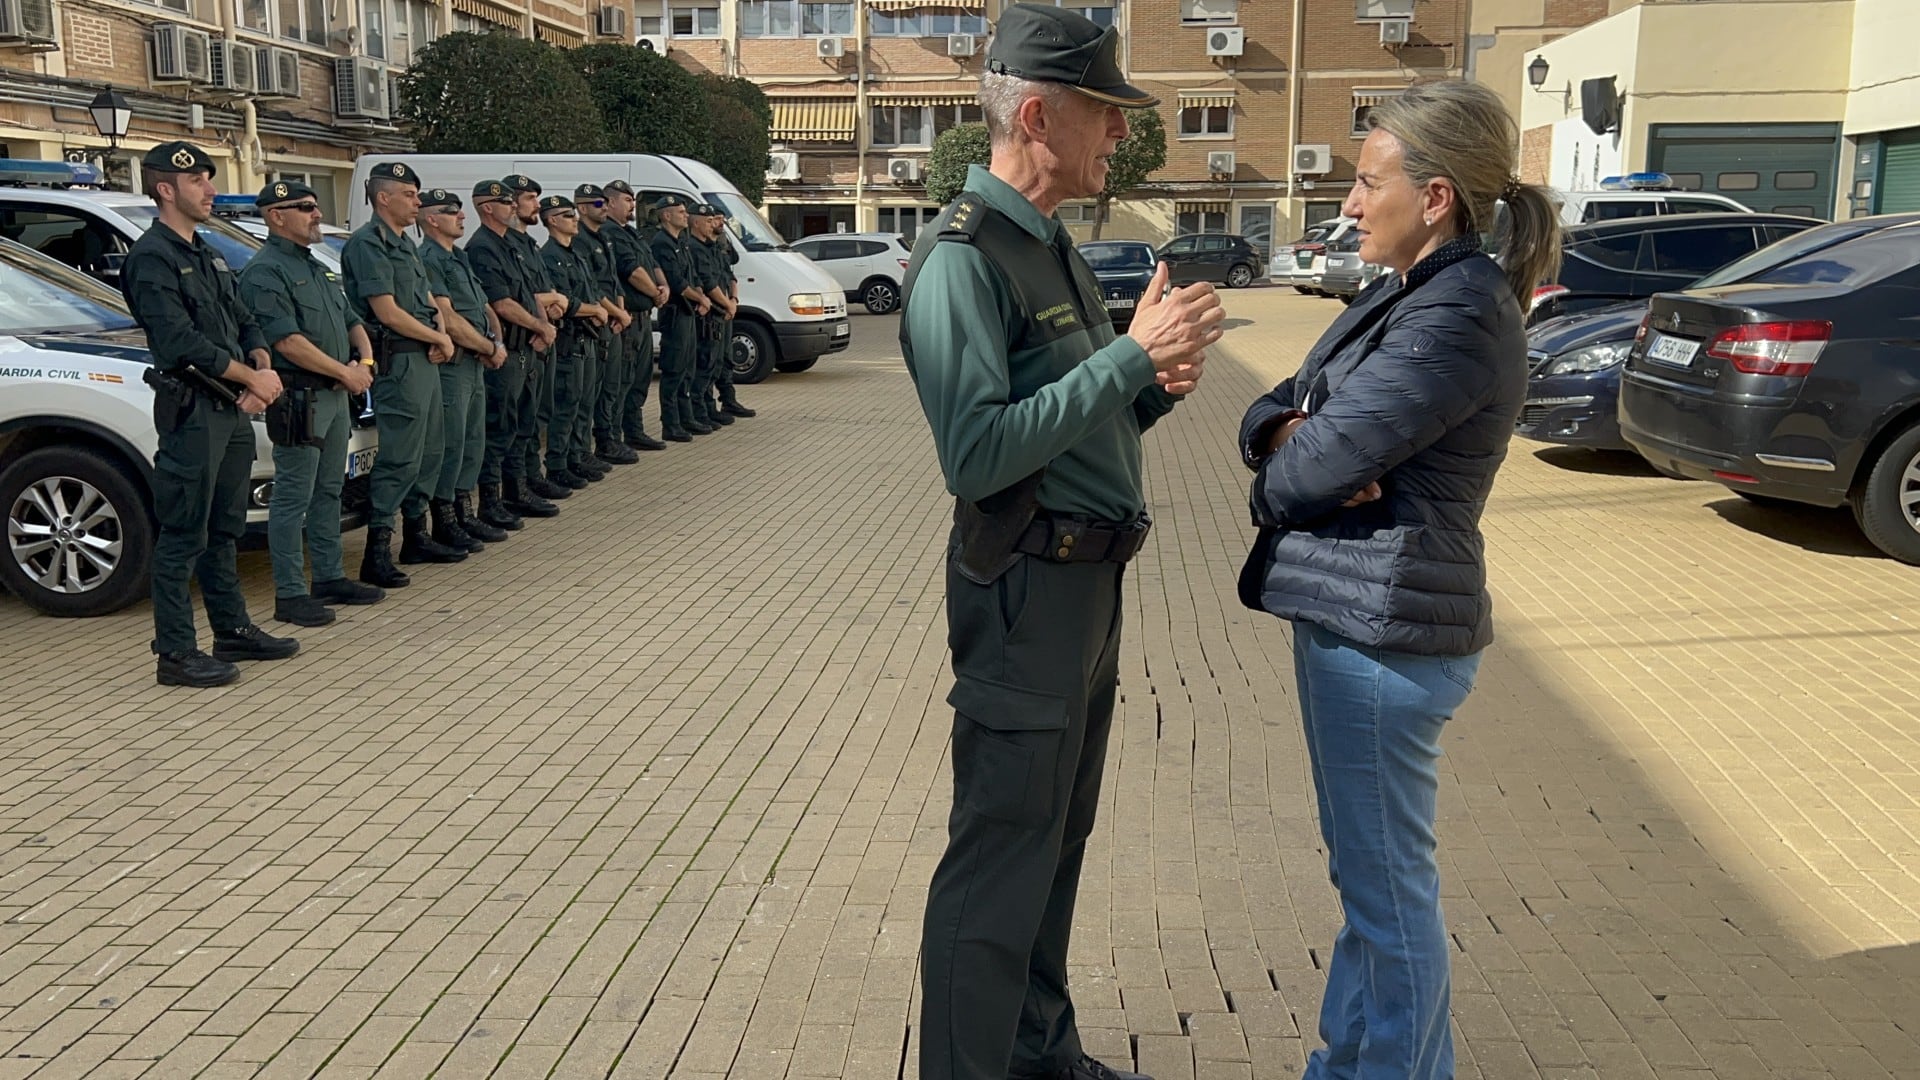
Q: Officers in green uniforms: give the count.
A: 13